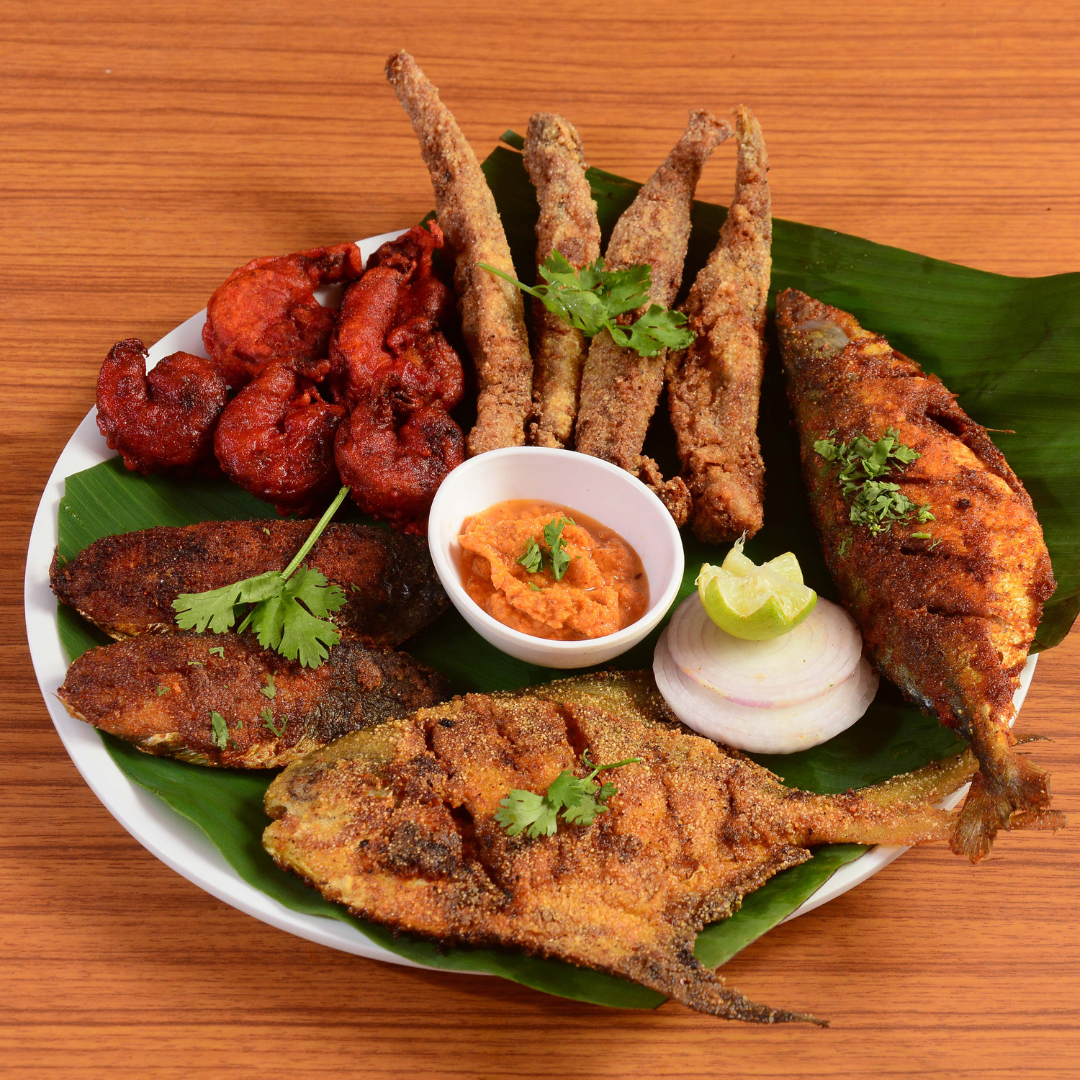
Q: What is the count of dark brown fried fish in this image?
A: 2